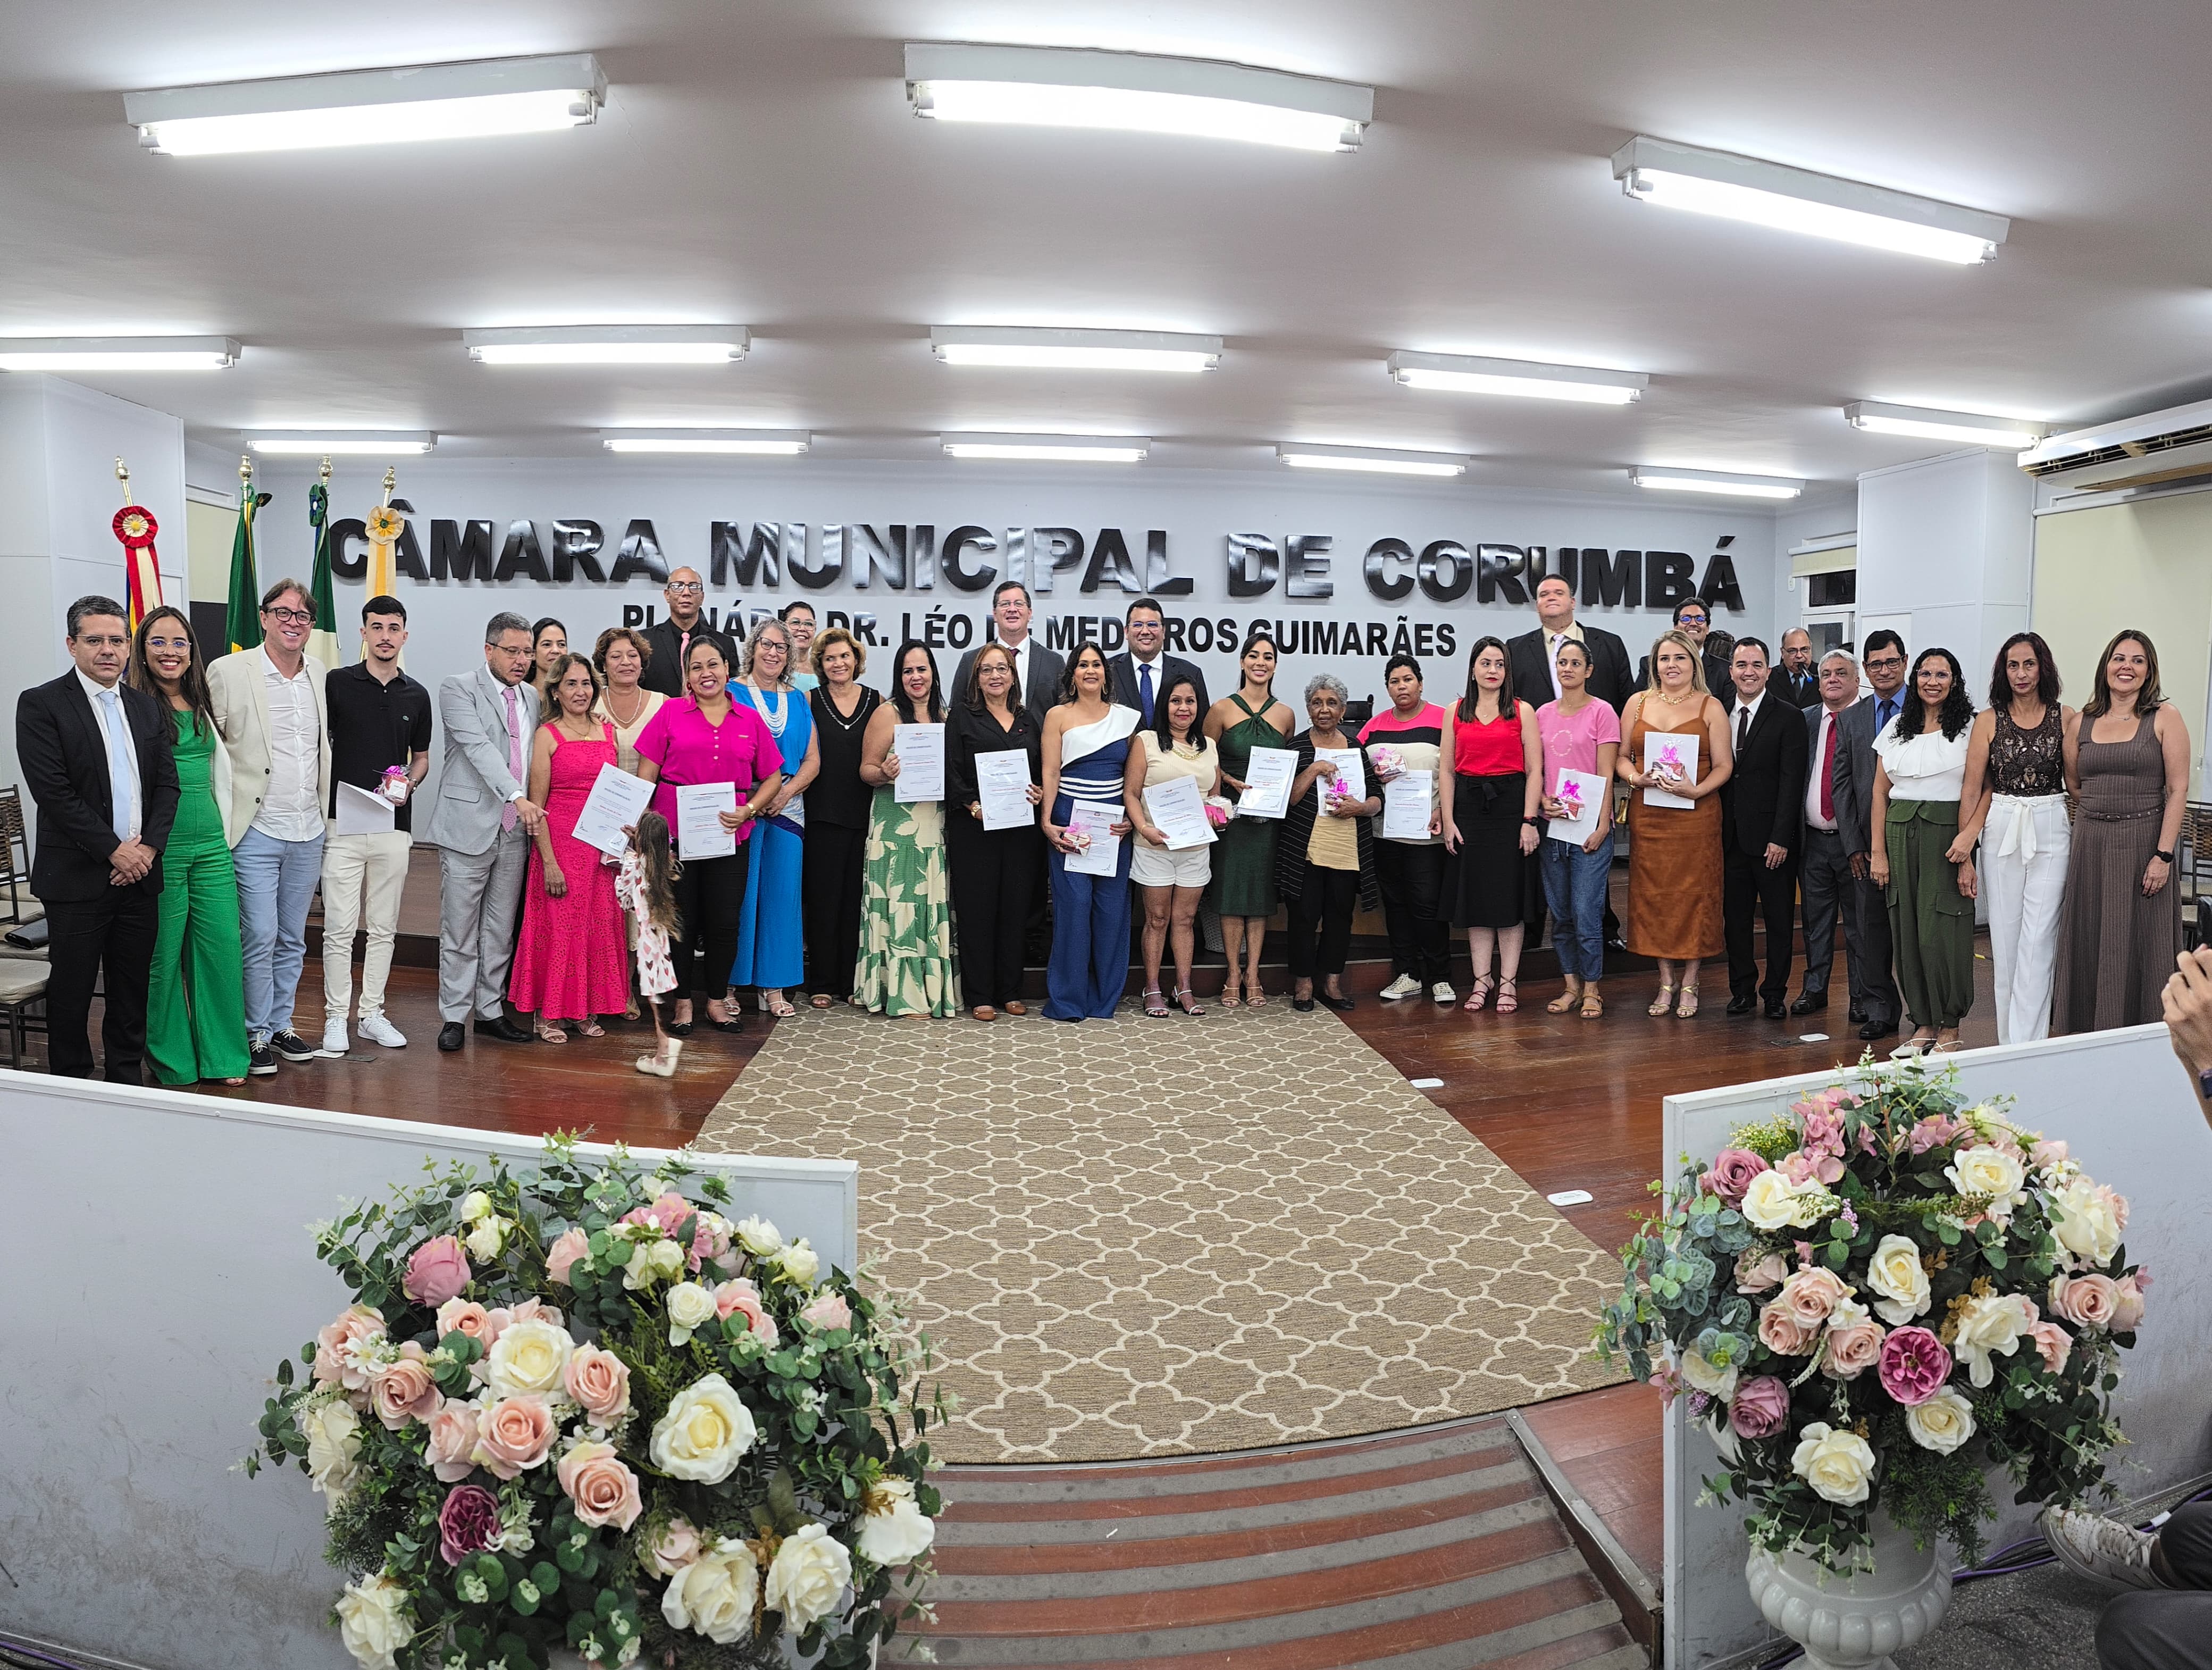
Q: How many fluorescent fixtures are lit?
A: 13